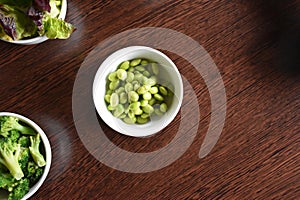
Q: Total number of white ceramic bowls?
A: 3